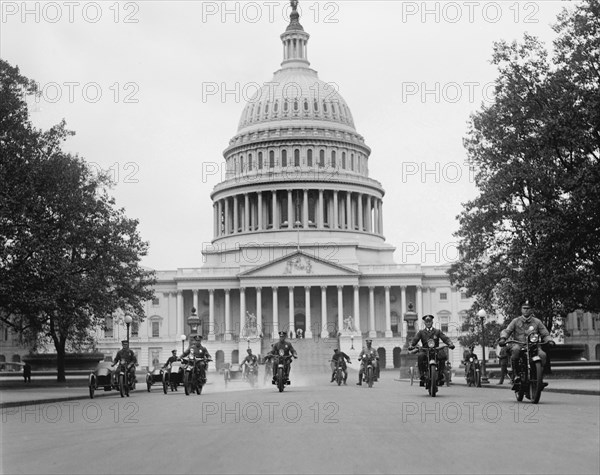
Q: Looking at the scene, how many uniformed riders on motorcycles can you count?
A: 11